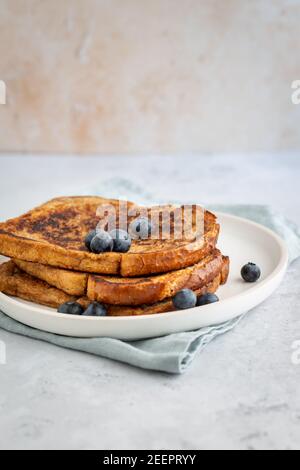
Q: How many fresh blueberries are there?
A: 9